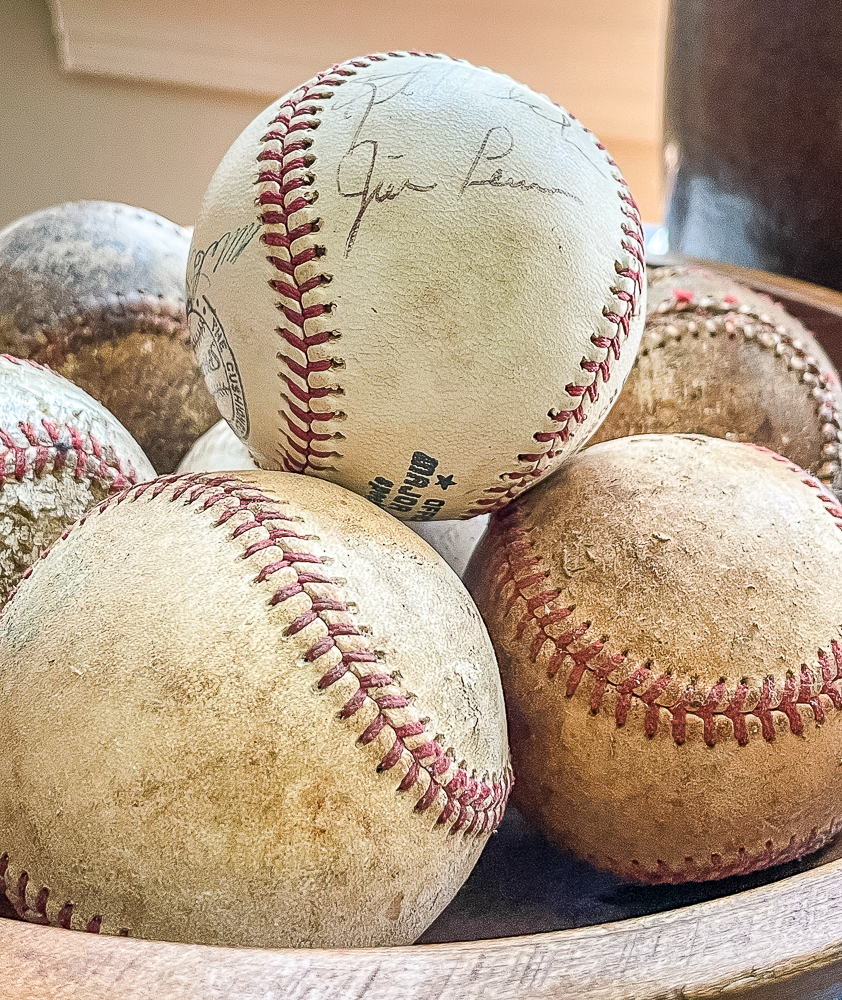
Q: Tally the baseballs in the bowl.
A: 7